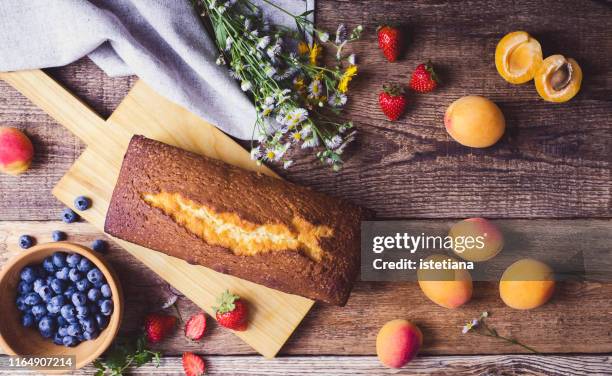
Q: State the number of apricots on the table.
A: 7